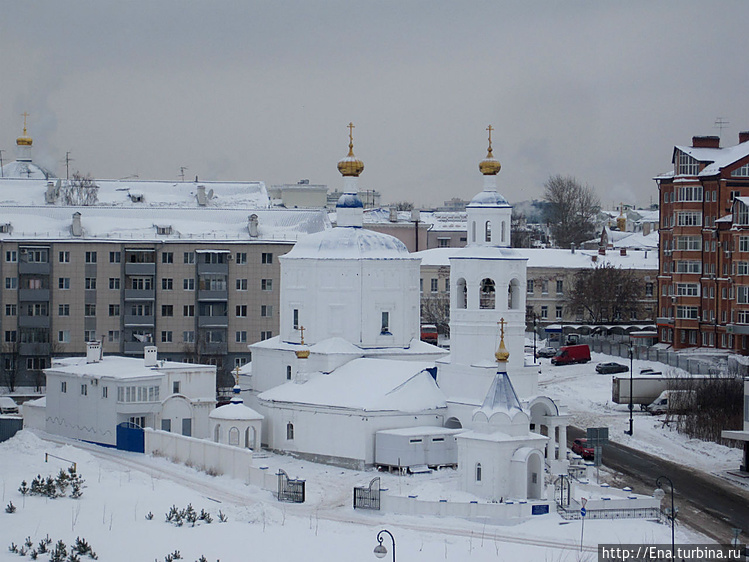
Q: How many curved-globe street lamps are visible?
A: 2